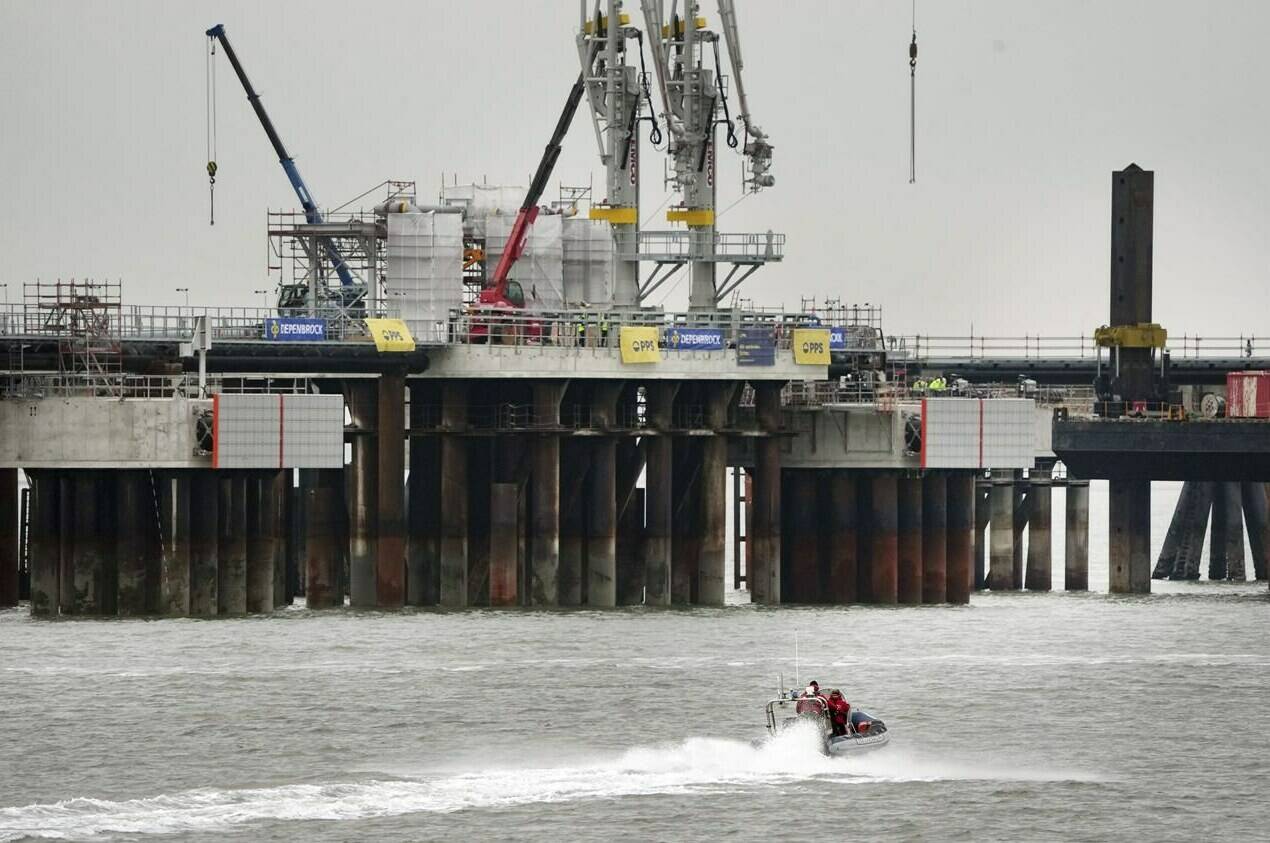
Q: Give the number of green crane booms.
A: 0